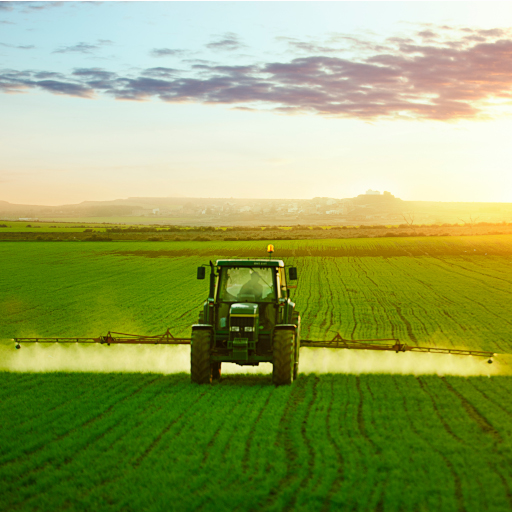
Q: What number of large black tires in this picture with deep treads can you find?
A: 2